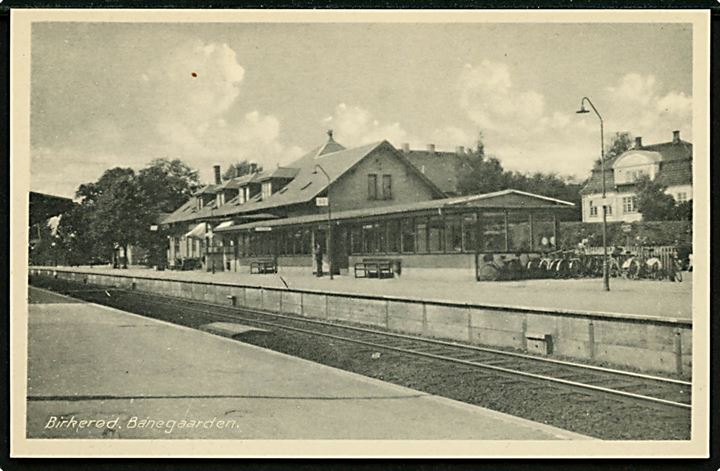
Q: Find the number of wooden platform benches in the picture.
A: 2